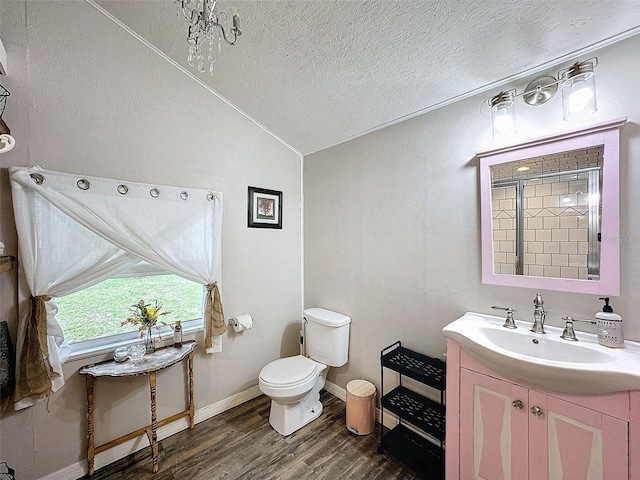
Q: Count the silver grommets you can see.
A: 6